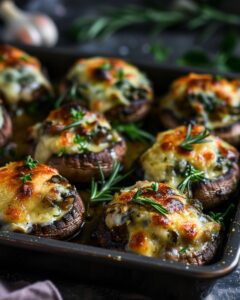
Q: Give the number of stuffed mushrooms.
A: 8